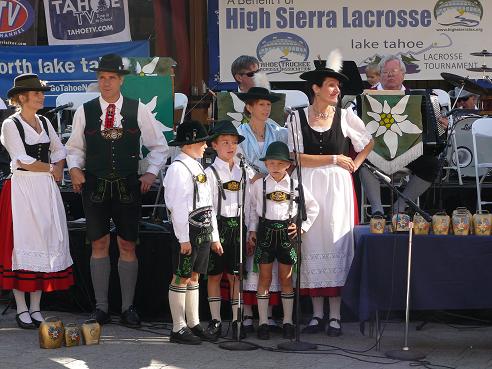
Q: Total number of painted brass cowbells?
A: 9